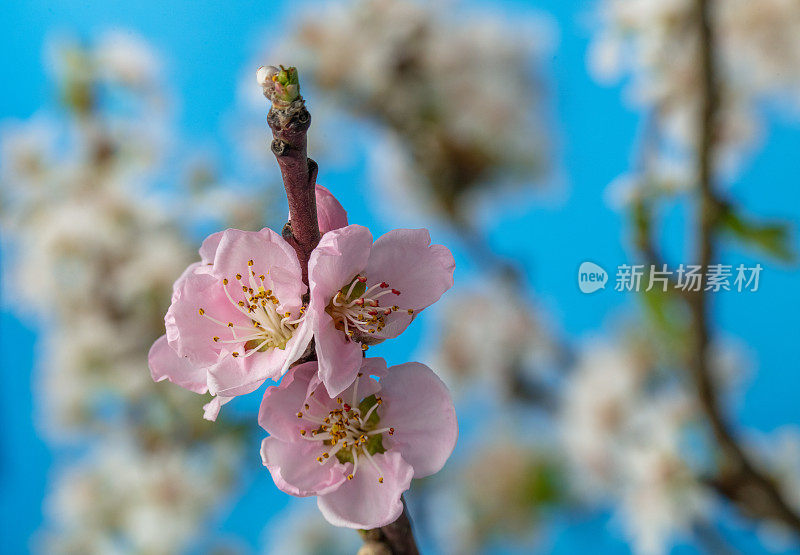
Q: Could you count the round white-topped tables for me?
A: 0